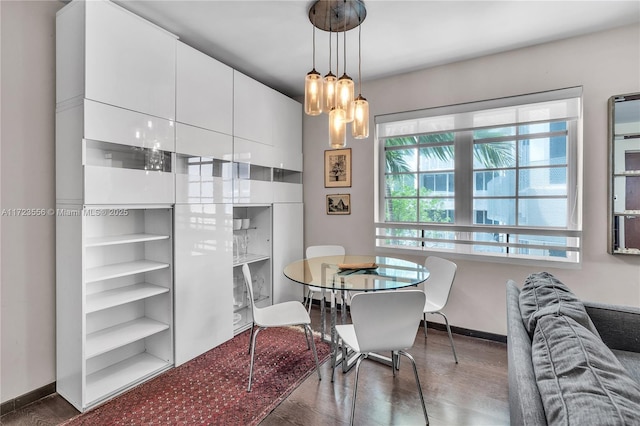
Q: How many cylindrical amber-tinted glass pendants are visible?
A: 5